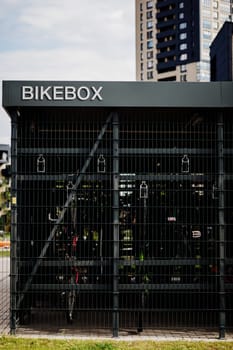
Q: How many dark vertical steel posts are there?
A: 3